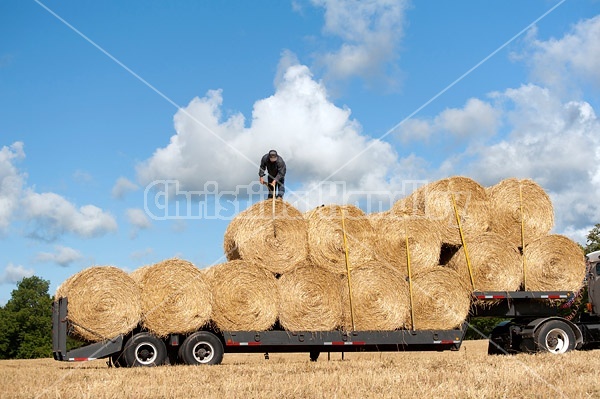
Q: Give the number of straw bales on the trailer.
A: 13